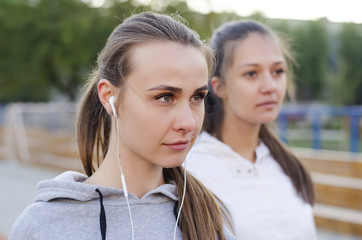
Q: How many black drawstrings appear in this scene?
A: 2